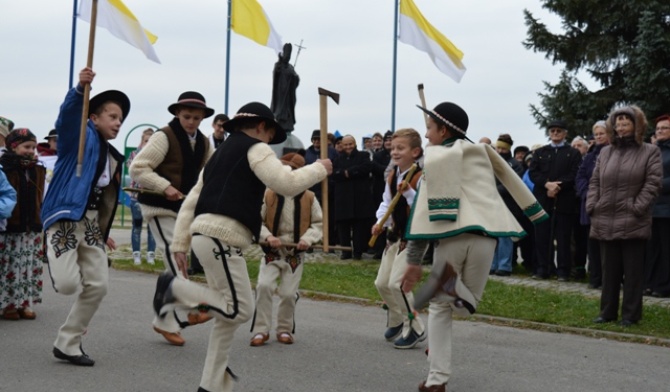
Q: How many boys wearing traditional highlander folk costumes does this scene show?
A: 6